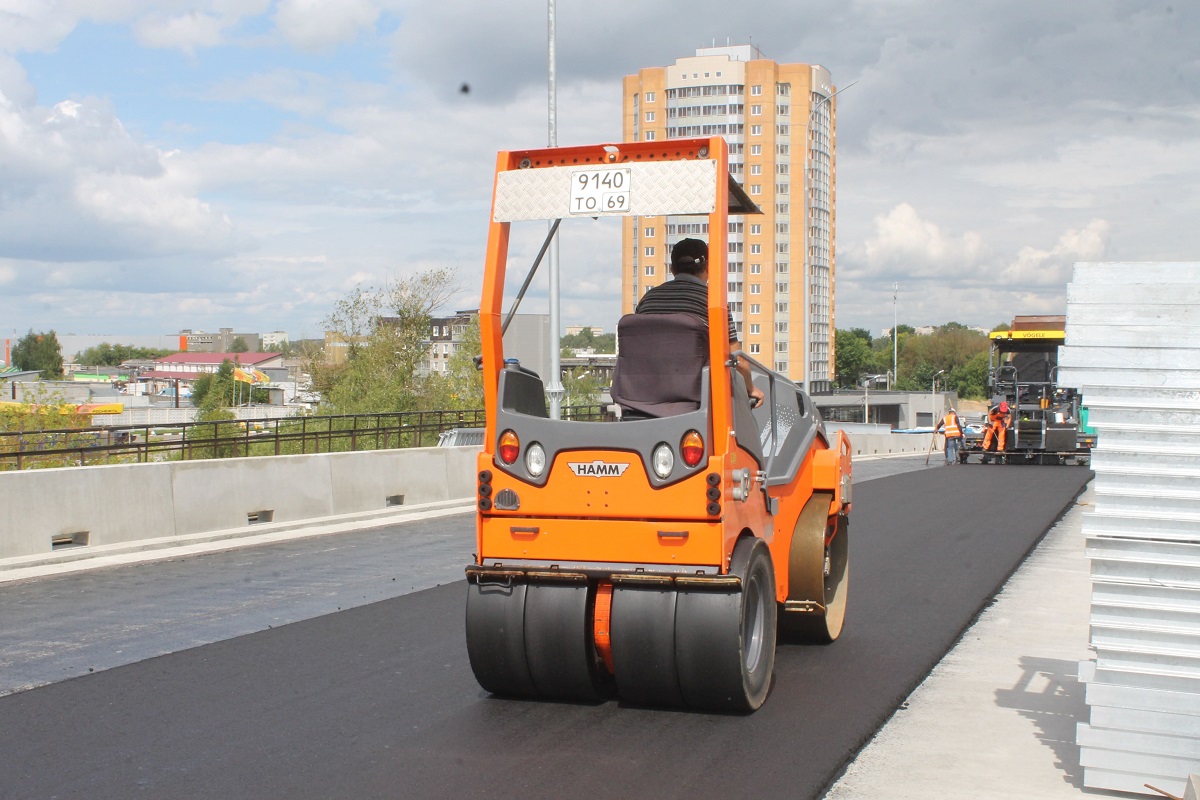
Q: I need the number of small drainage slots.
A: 3